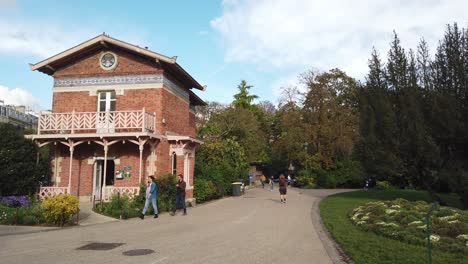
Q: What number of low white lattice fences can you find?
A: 2